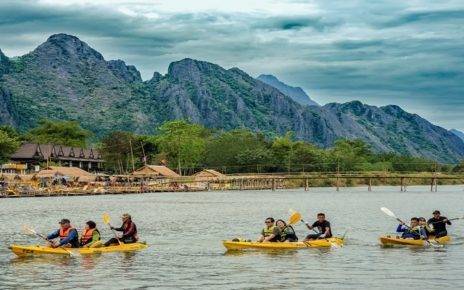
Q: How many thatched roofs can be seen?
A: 3